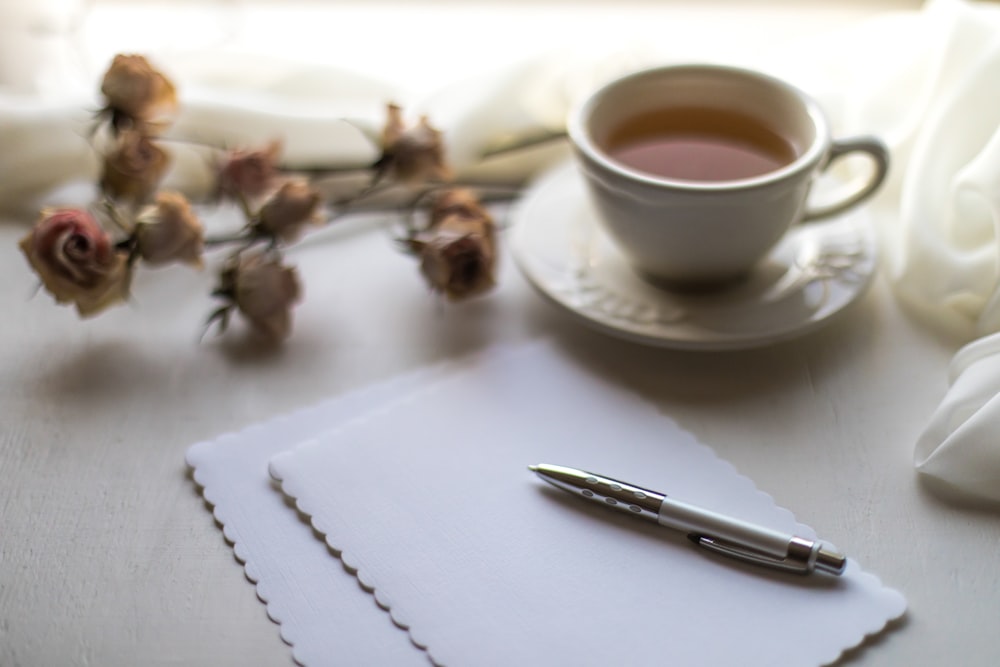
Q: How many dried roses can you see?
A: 10